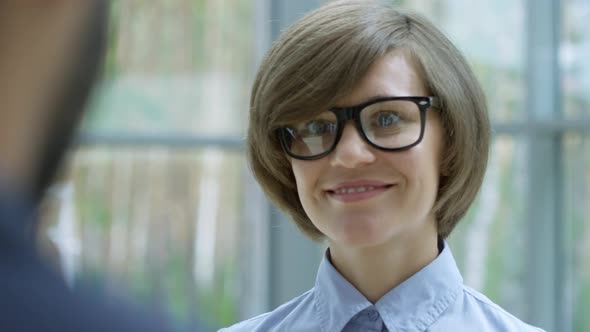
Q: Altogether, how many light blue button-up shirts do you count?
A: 1